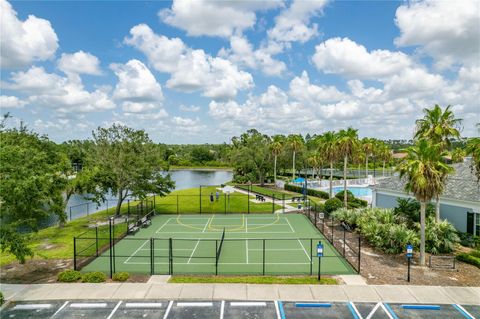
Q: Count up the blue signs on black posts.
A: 2